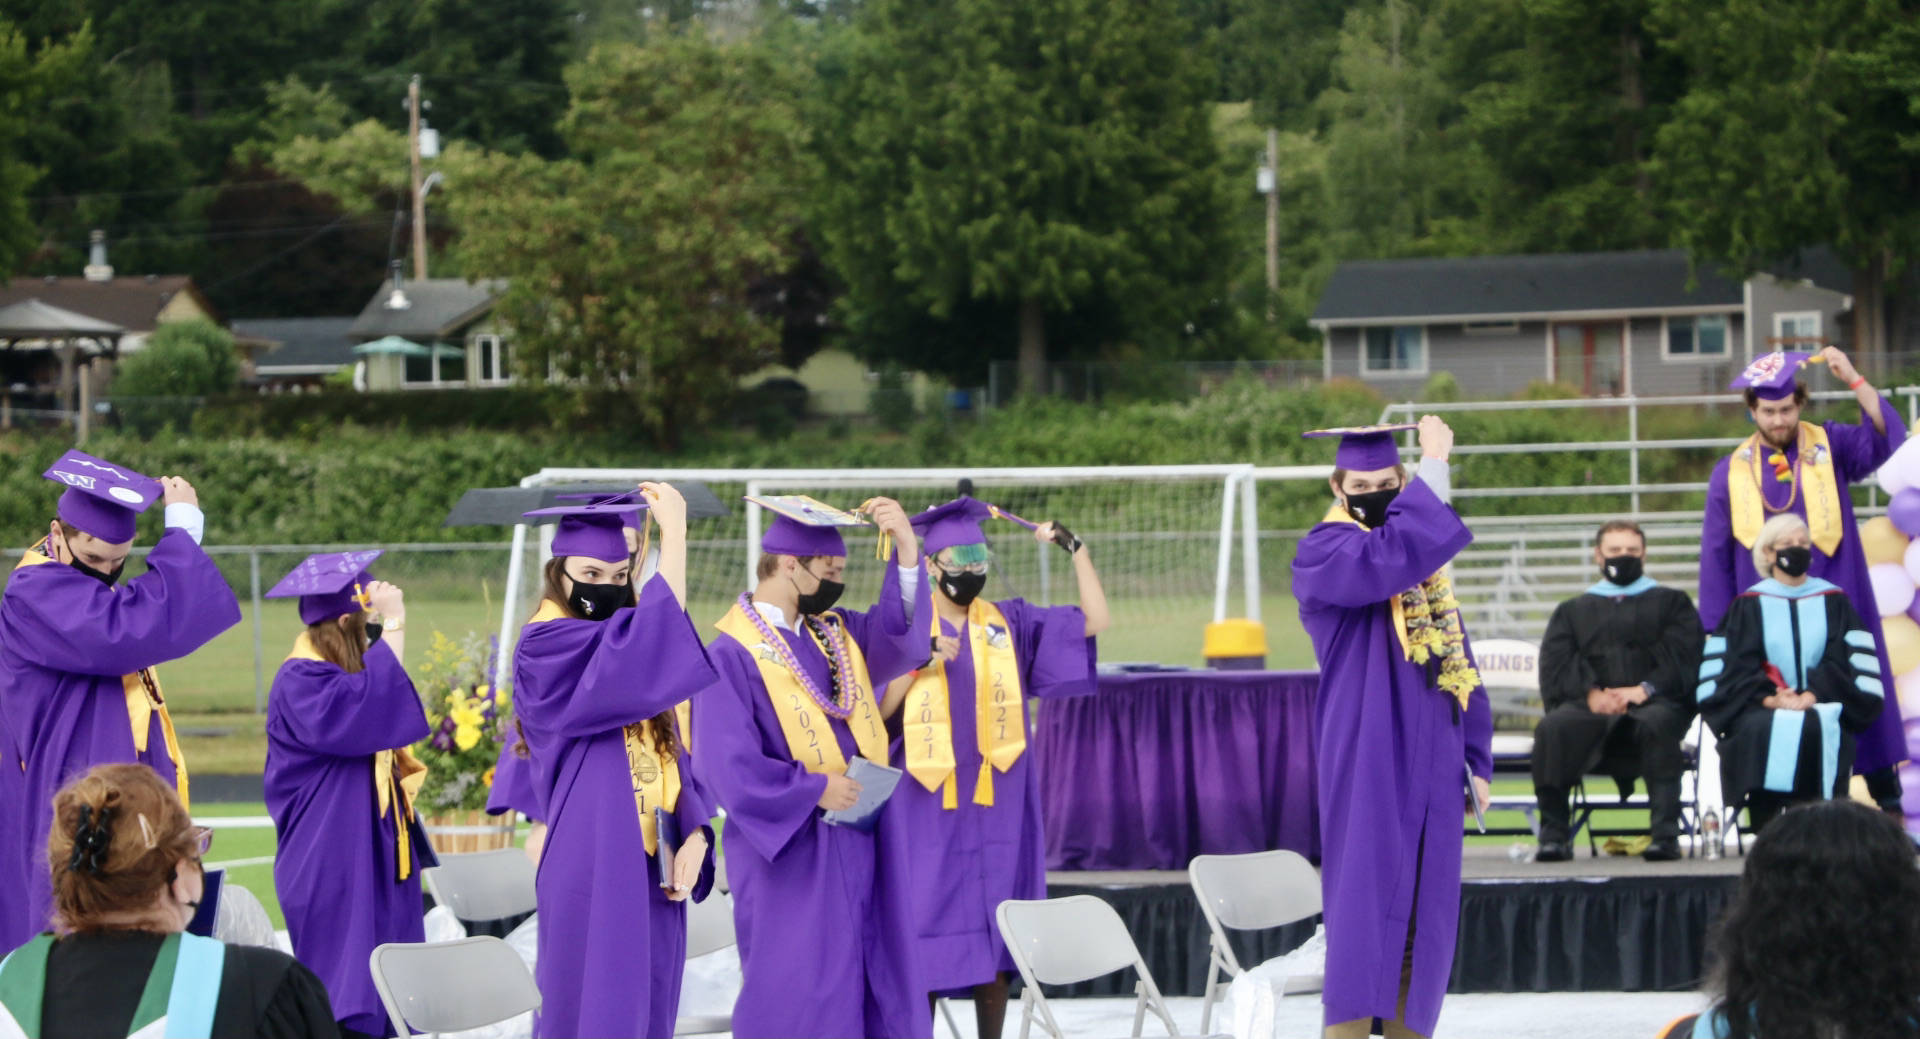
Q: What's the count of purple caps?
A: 8